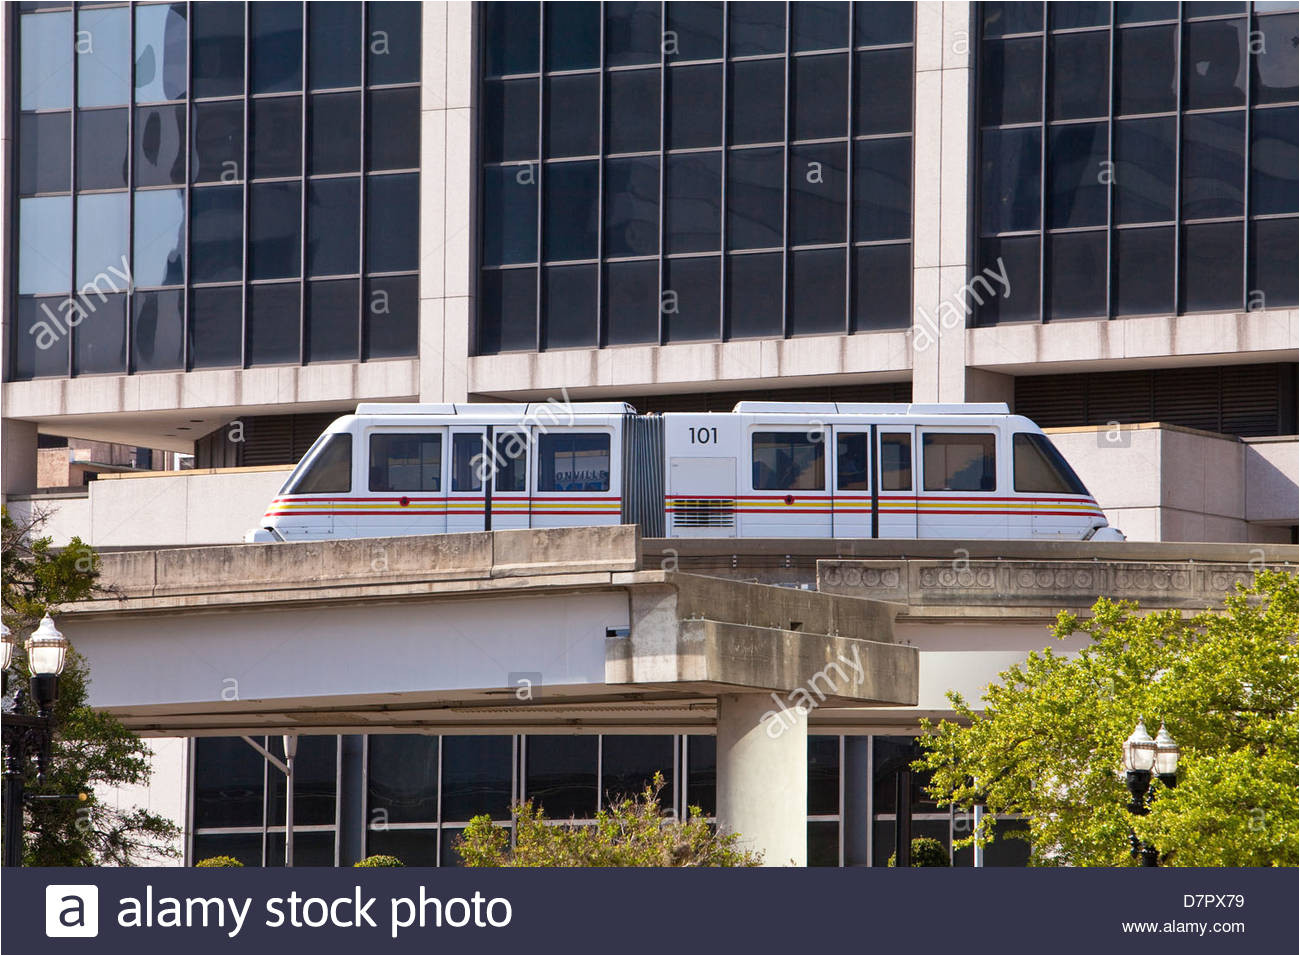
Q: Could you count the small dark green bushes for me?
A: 3